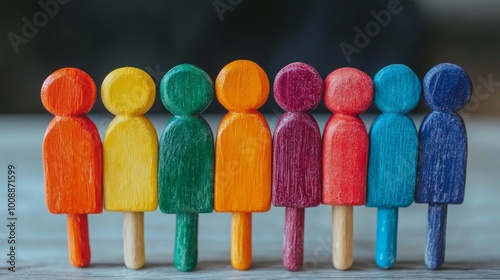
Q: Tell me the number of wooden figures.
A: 8